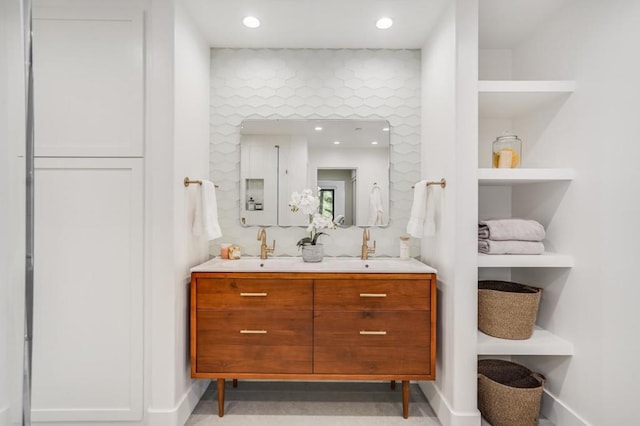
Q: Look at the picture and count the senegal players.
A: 0